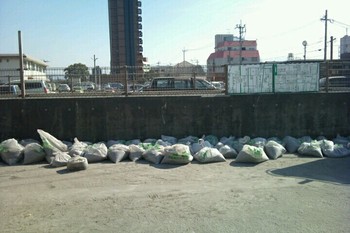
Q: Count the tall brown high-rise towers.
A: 1